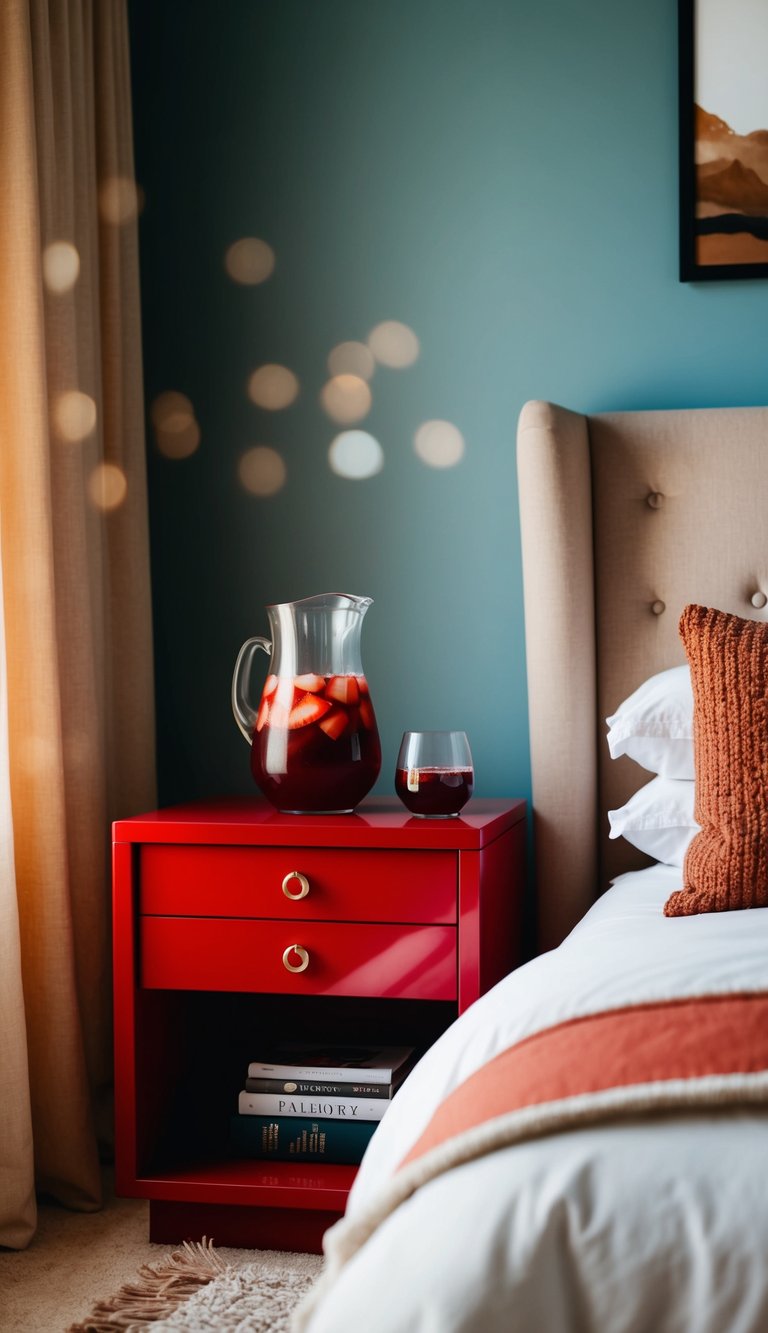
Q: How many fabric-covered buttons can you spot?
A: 3